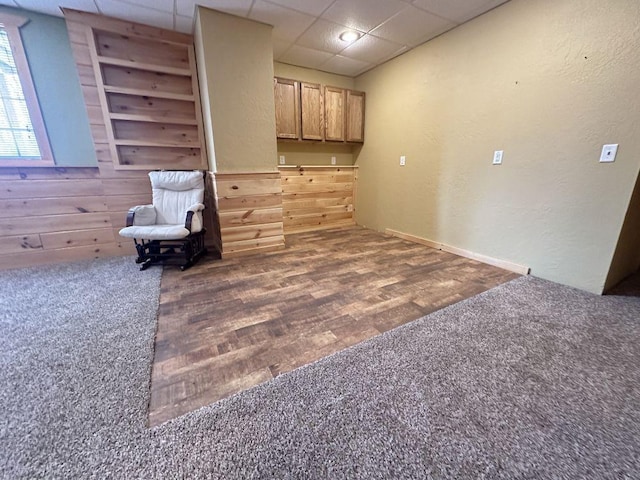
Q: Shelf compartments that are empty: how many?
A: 5